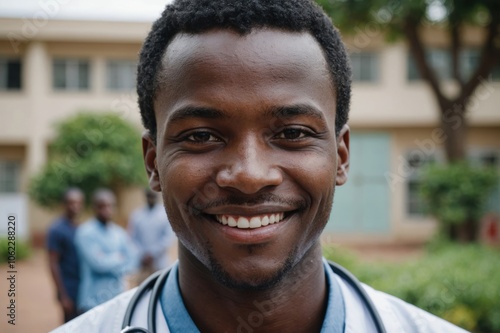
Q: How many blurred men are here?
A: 3